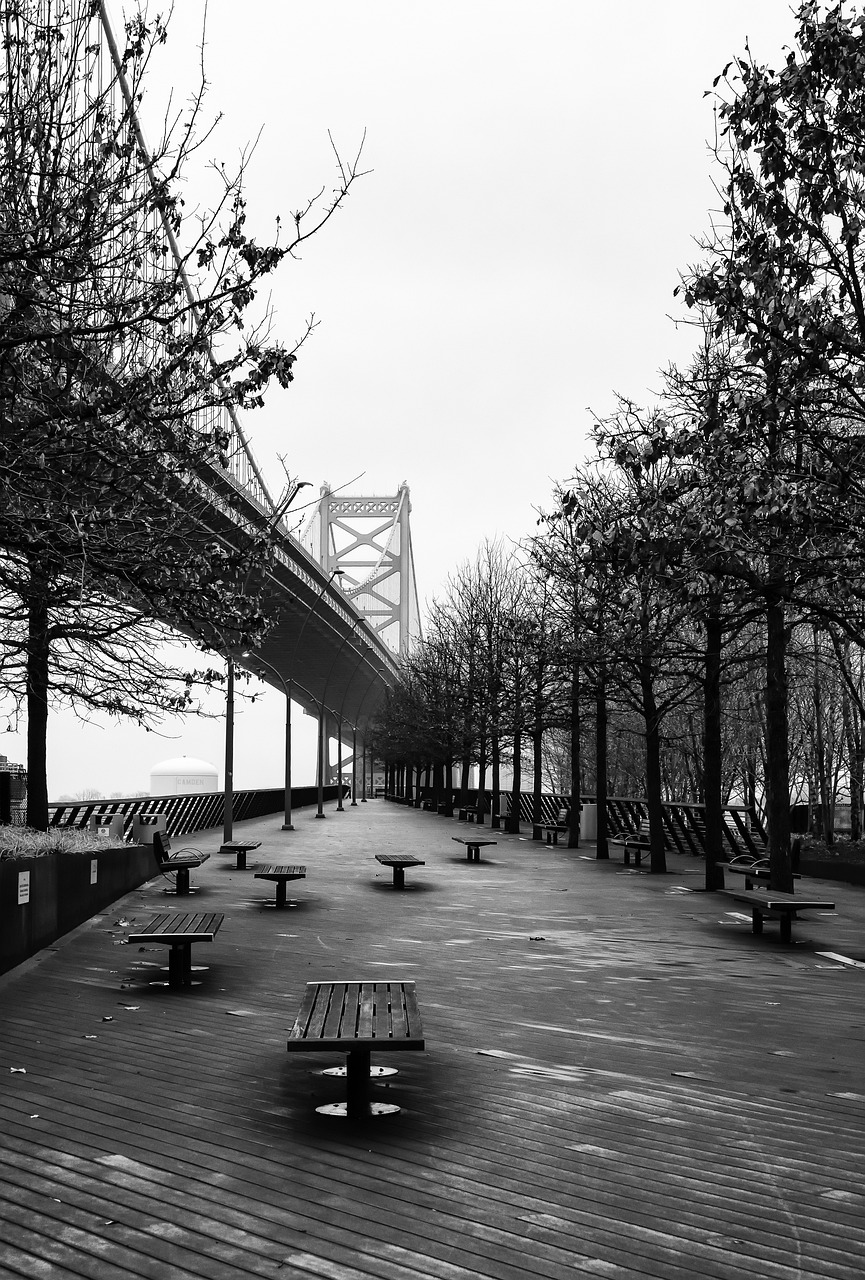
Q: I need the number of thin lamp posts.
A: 7